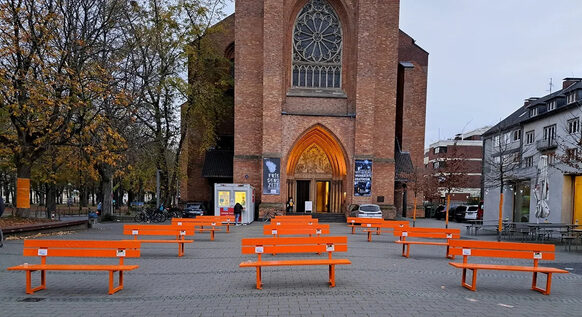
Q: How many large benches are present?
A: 12